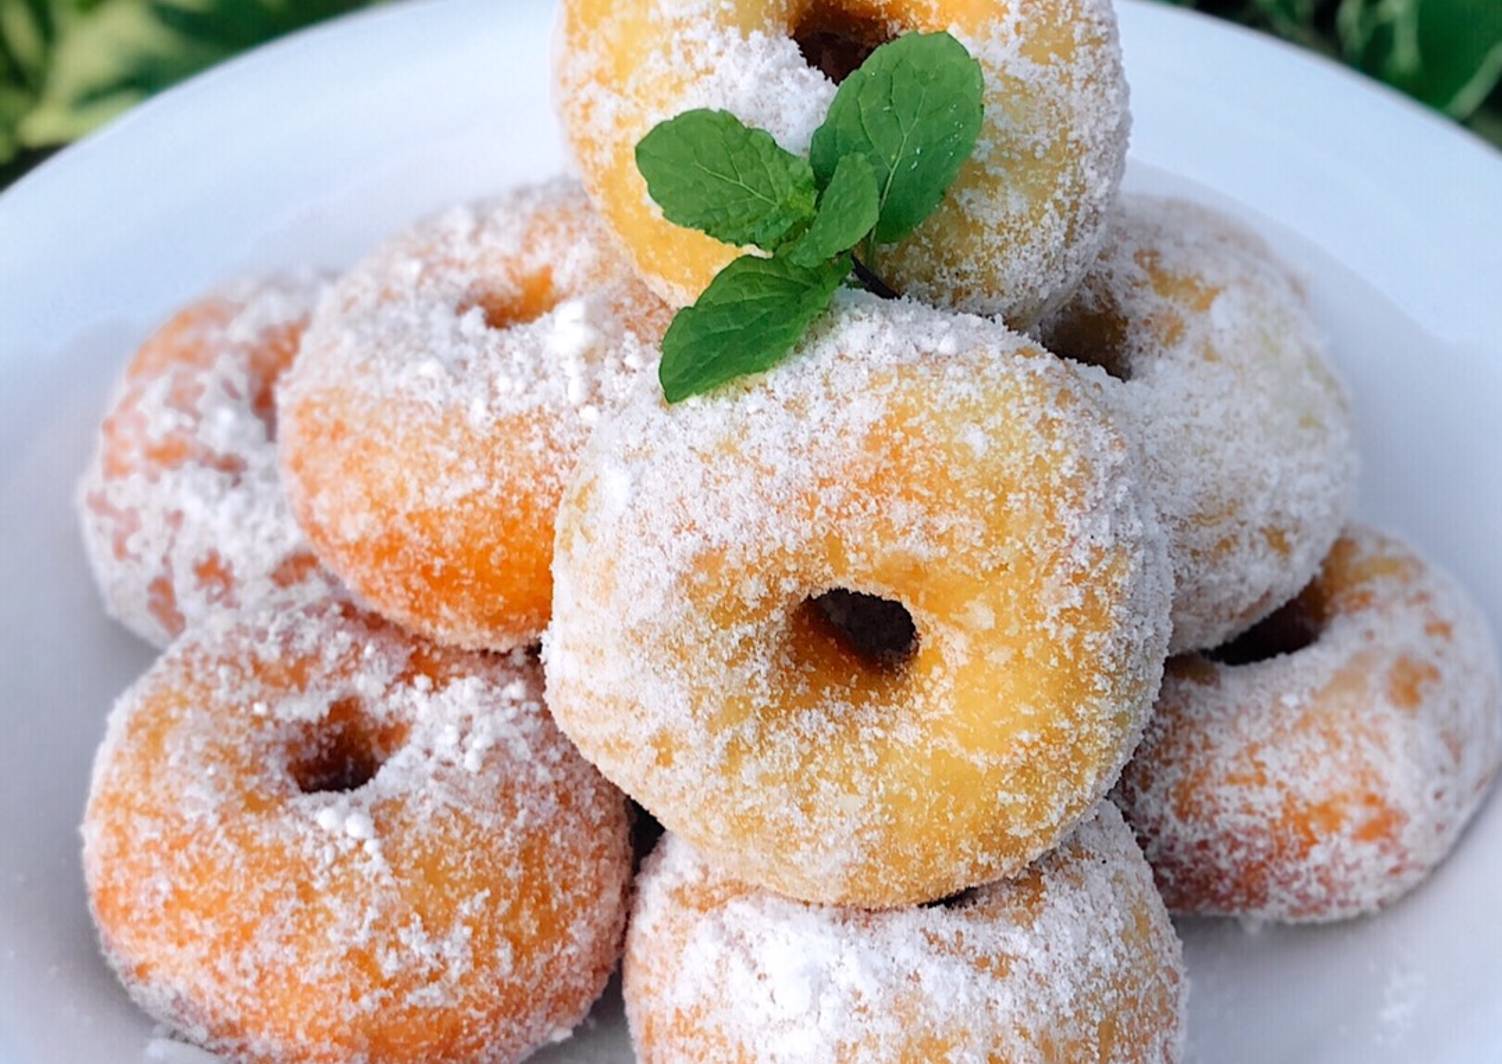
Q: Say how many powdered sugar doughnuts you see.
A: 8